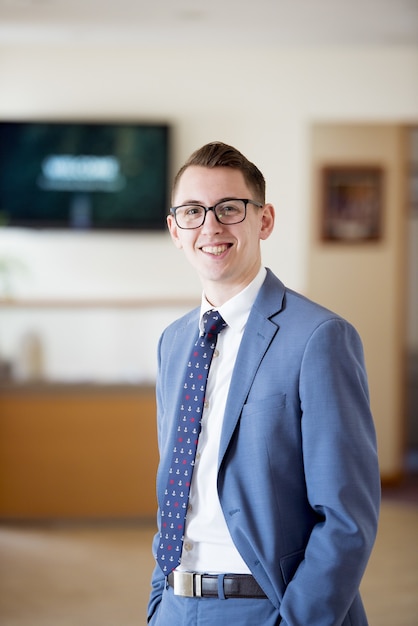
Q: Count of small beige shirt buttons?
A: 5